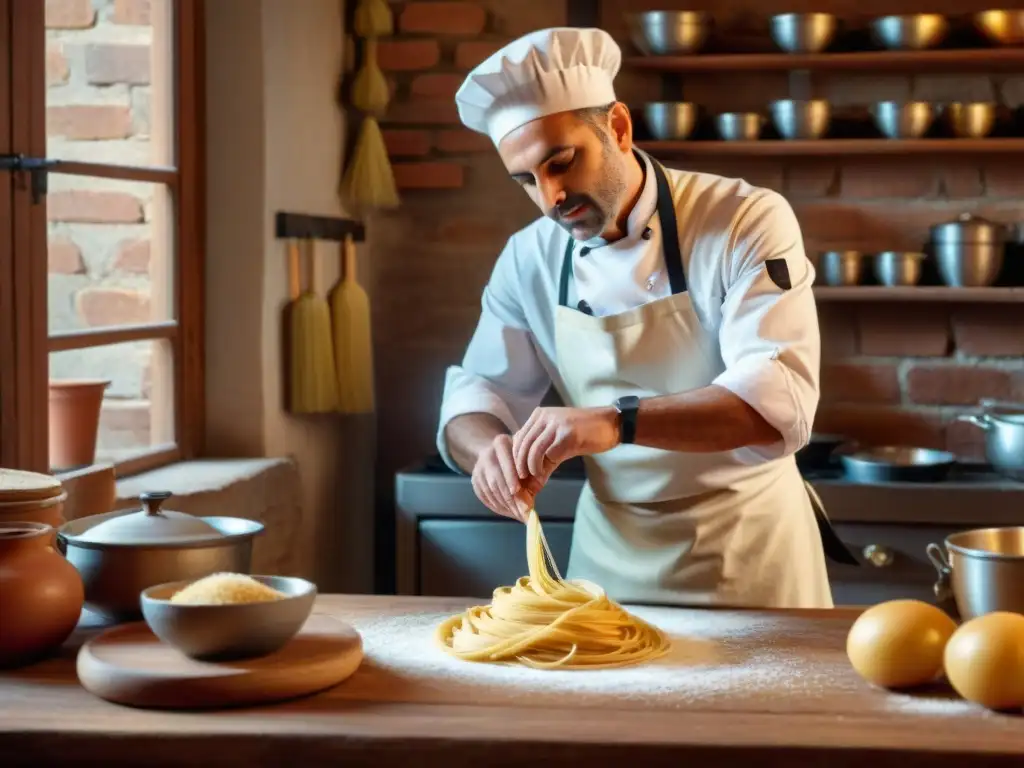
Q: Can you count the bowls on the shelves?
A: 11